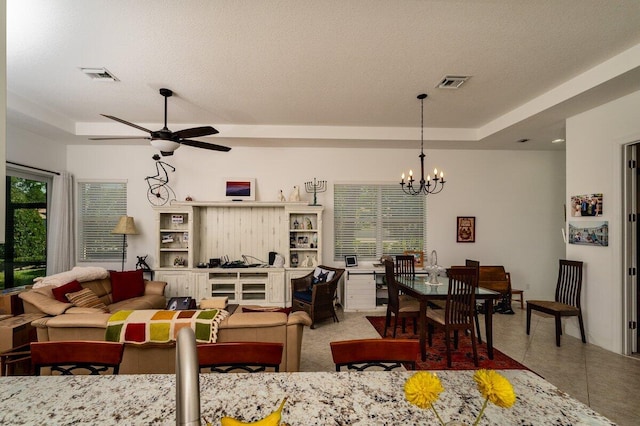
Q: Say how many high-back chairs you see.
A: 5